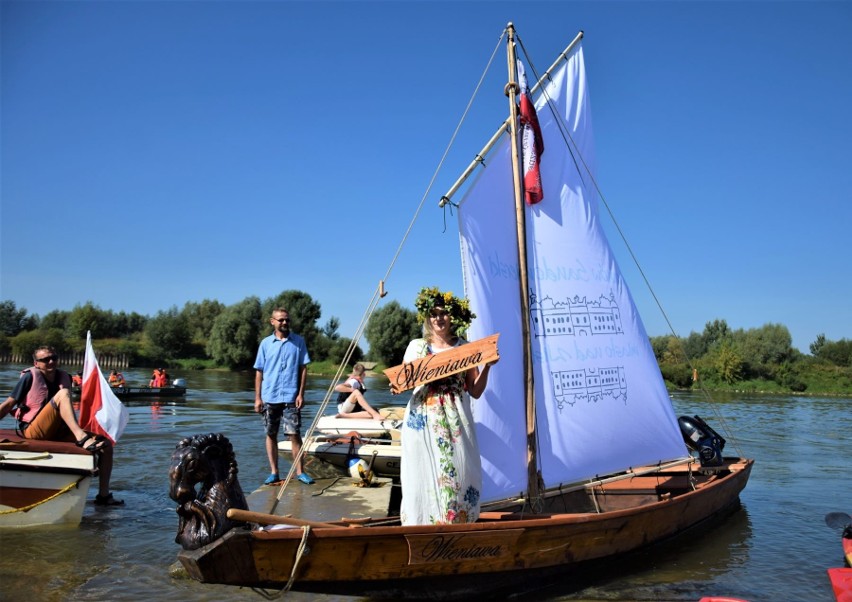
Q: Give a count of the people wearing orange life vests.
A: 3